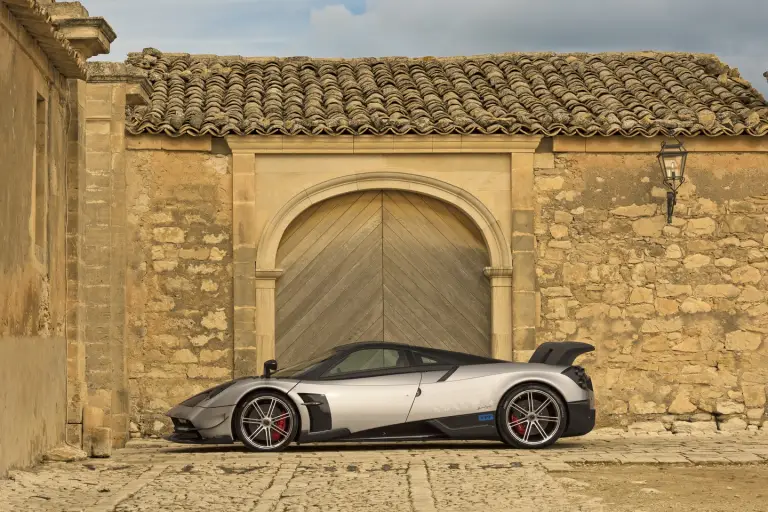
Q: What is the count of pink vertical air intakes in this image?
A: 0